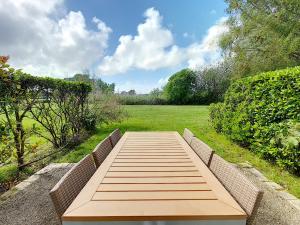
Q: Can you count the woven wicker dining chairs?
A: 6